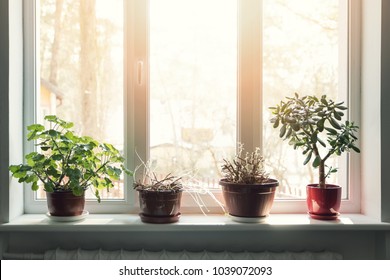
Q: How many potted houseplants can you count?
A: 4